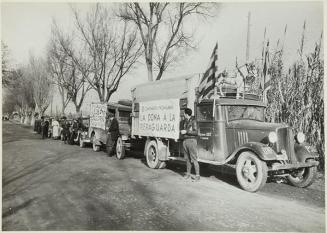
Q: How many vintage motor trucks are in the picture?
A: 2